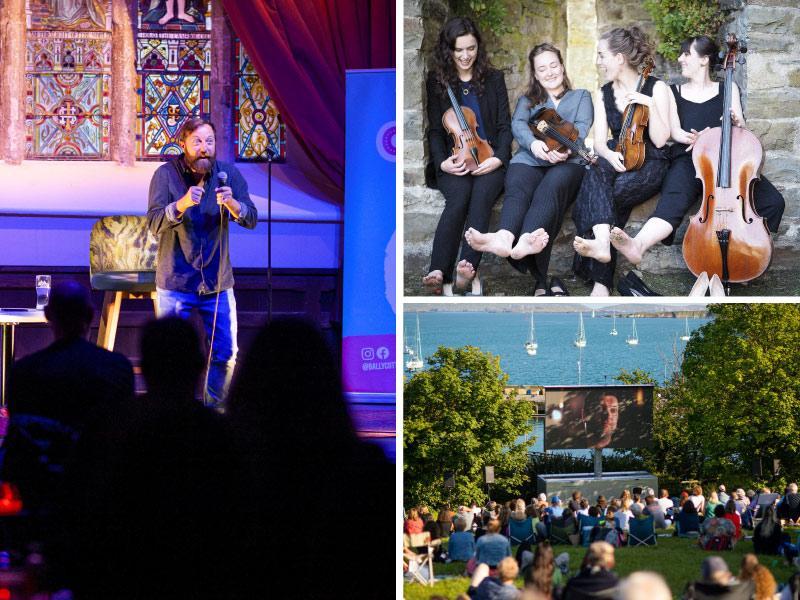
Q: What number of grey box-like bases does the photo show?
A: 1